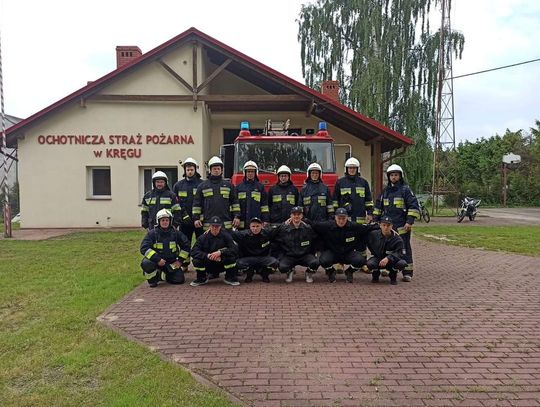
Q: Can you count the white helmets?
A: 9